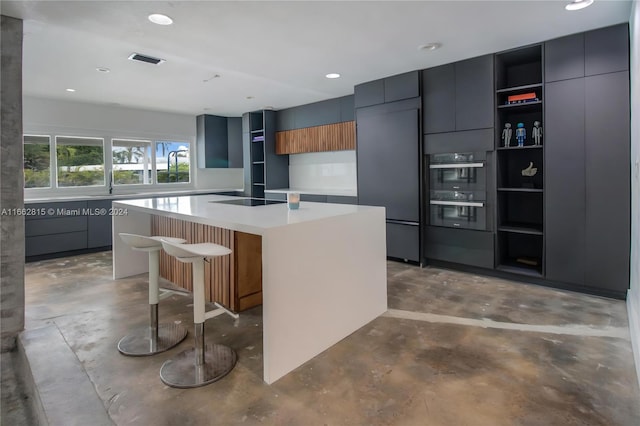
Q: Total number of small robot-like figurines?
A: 3